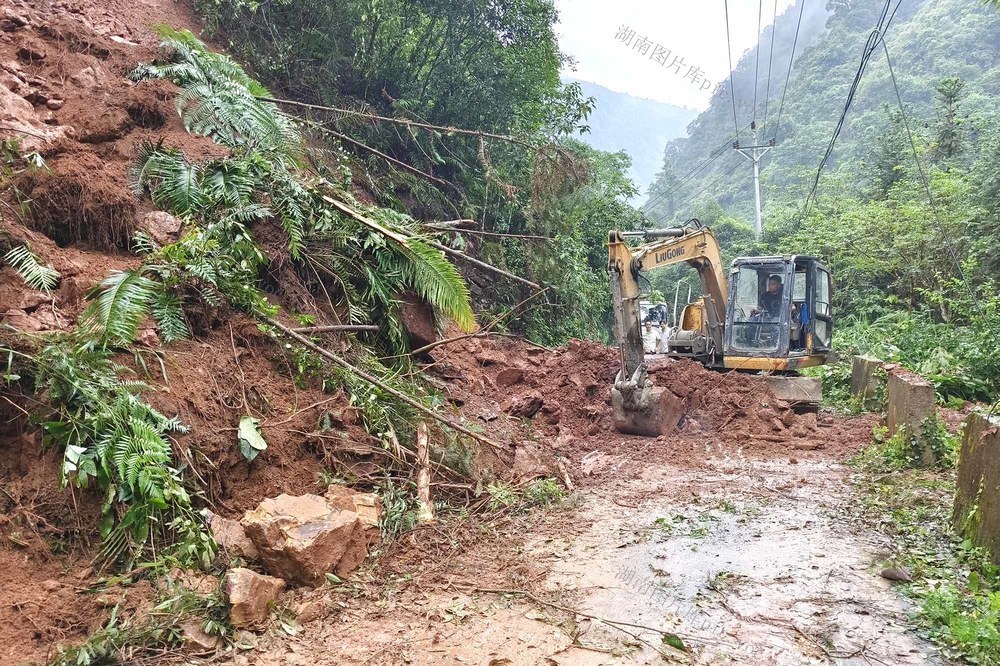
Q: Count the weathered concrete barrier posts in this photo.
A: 3